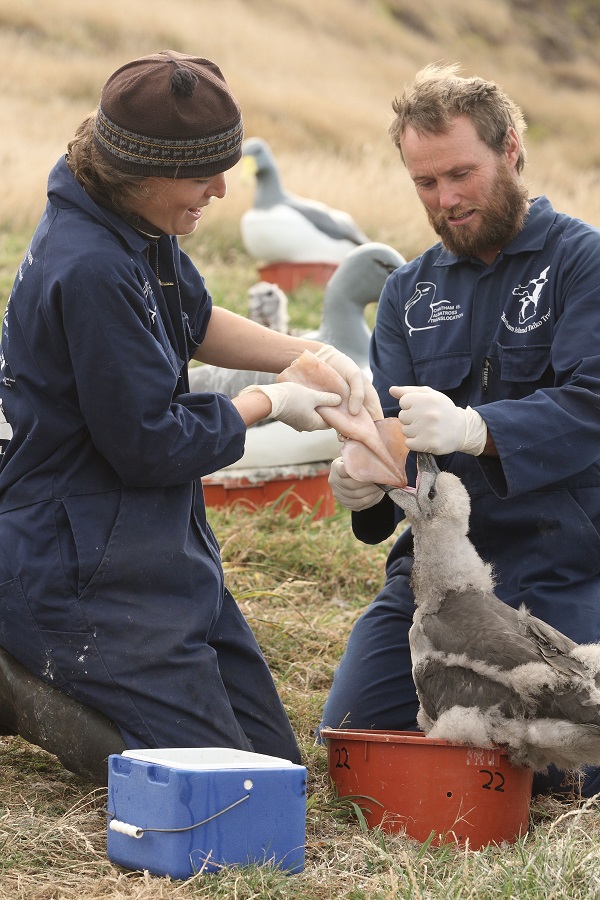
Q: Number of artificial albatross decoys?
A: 2